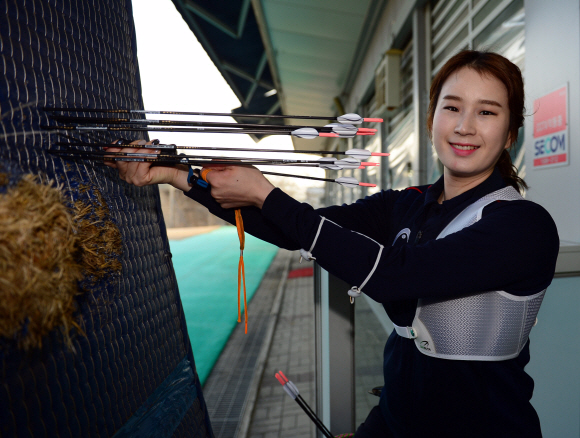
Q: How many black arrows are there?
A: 10